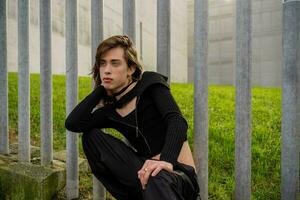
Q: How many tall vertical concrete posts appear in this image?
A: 10